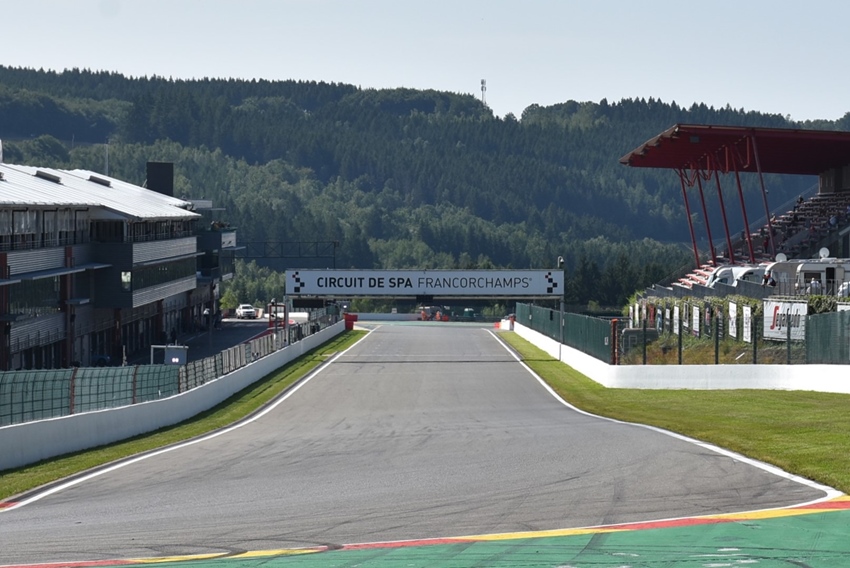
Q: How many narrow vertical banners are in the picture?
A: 13